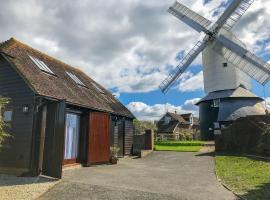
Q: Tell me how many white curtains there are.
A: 1